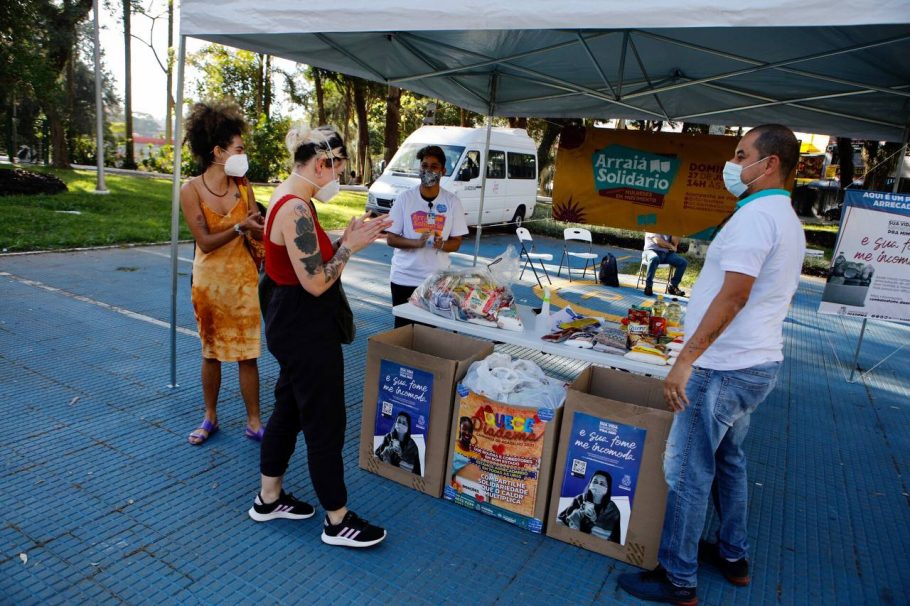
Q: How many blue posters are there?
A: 2